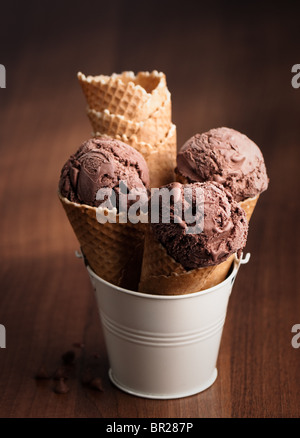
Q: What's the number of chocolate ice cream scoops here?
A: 3